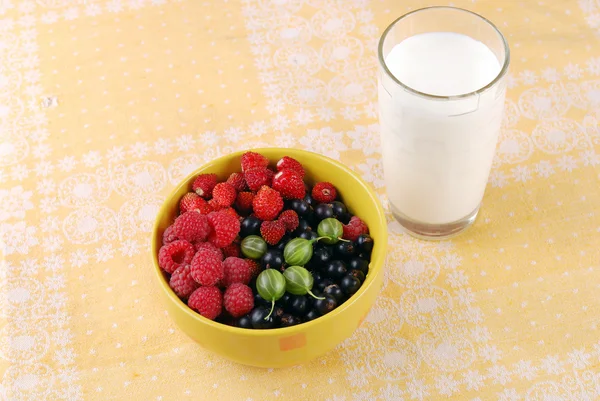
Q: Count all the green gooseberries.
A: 5